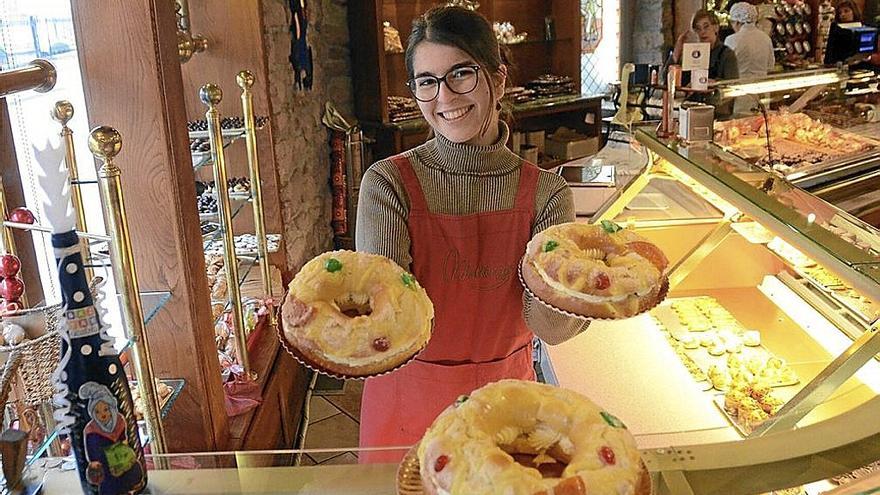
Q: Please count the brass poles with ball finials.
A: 4